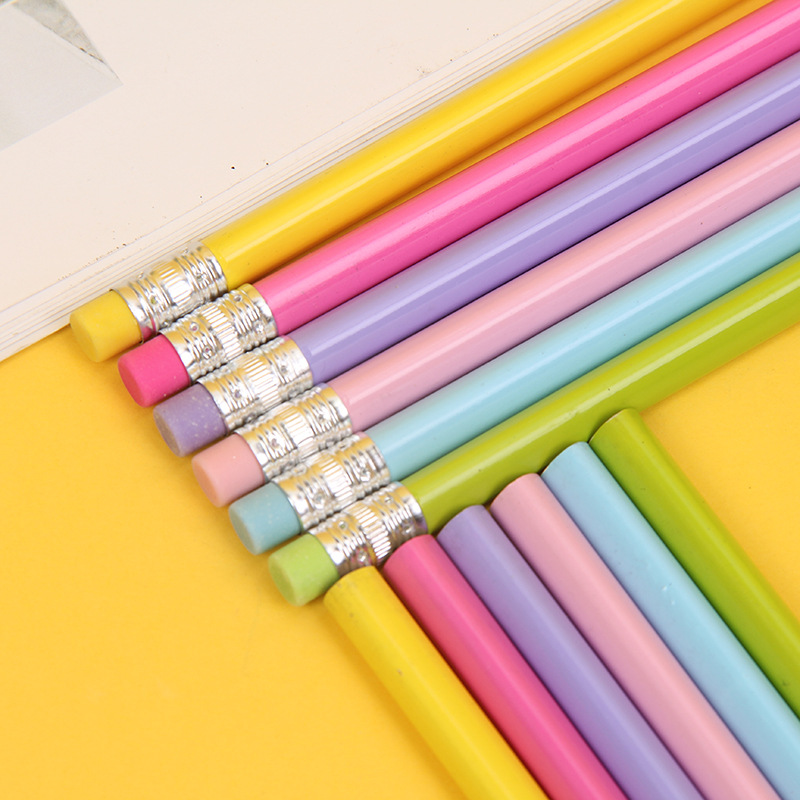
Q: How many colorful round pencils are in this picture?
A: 12